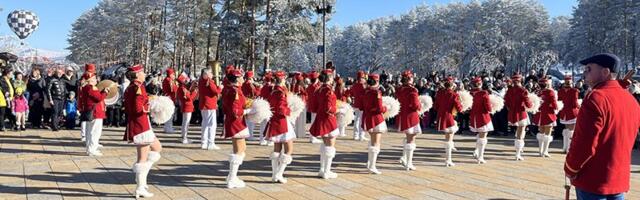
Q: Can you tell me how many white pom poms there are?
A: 11